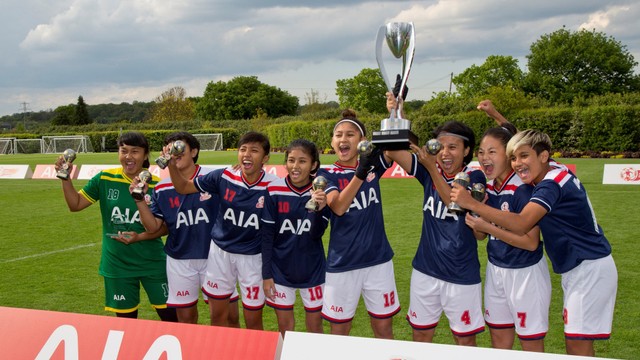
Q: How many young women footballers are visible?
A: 8